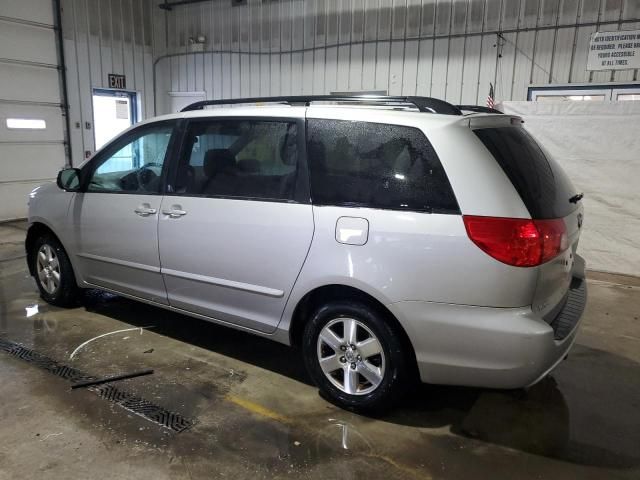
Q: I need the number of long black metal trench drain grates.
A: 1